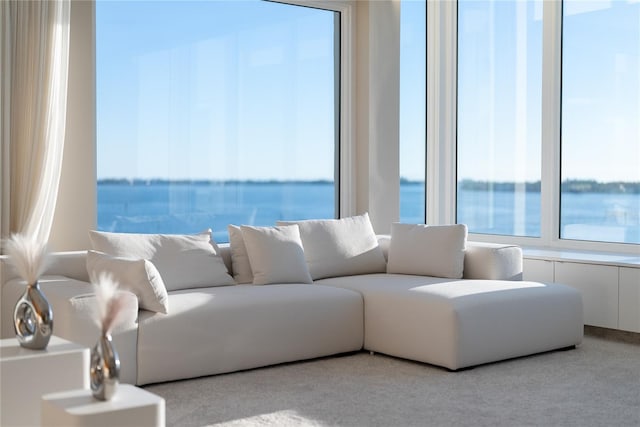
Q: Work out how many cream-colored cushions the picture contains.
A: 6